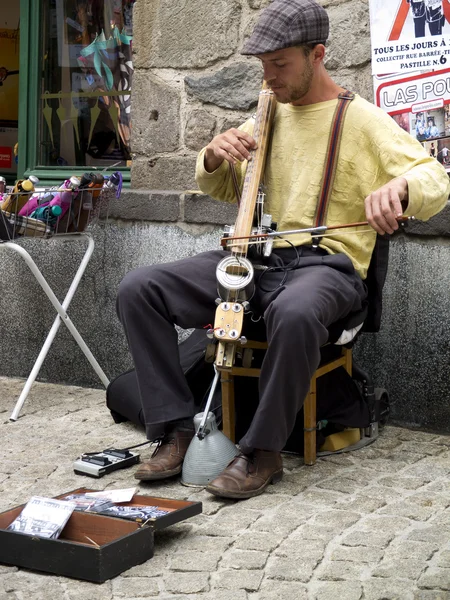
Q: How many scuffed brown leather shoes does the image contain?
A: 2